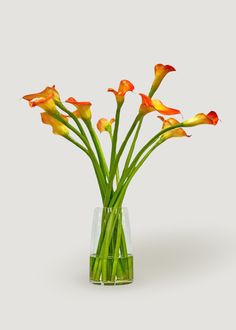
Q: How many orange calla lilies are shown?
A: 10